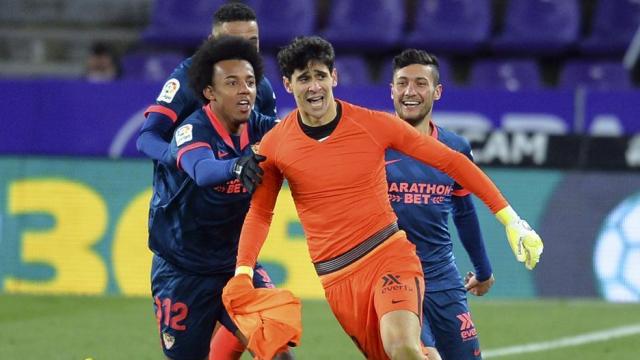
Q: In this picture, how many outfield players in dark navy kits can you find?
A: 3